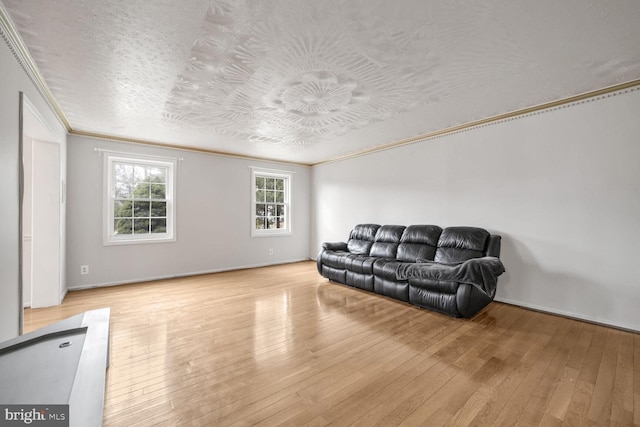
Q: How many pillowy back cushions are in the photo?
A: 4